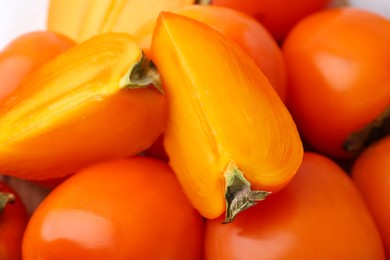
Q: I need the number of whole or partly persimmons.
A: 11